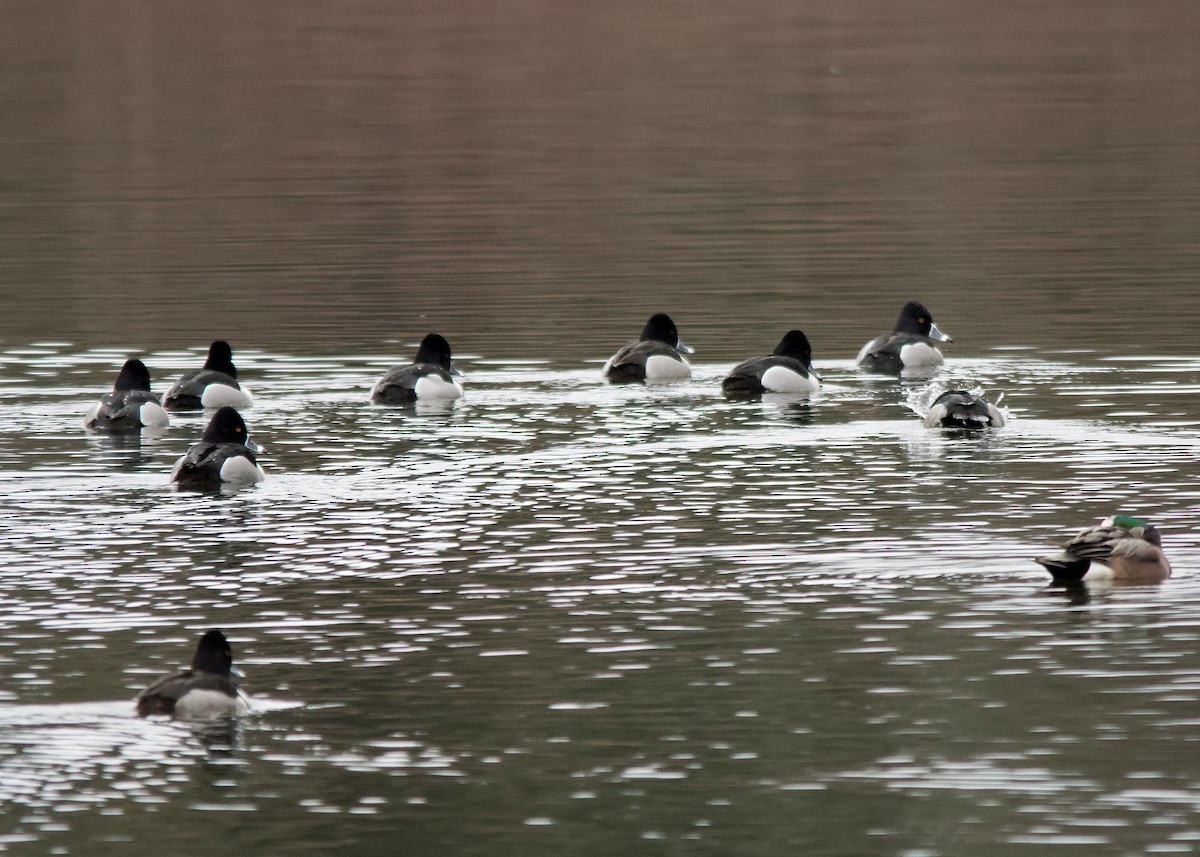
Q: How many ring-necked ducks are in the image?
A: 9